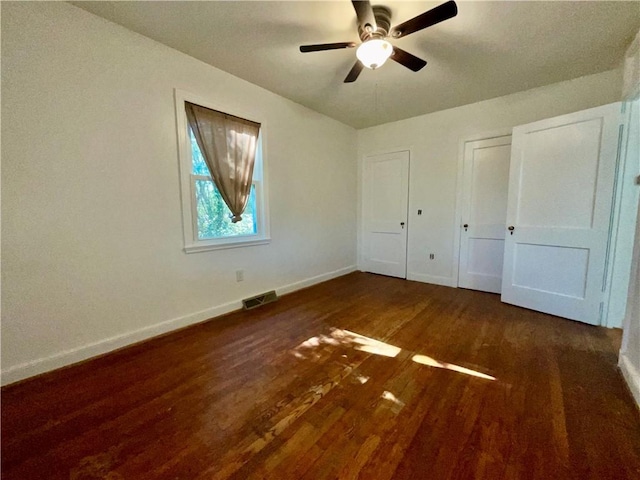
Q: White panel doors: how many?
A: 3